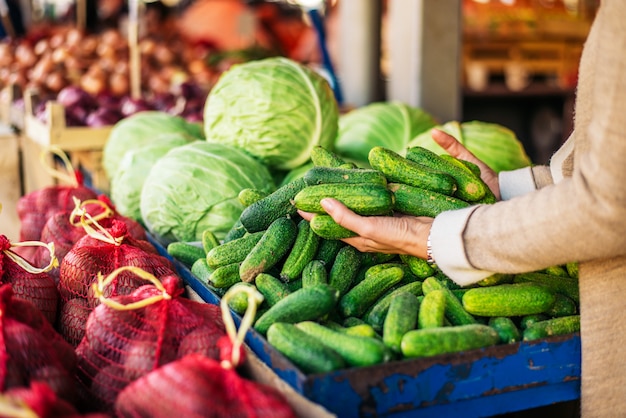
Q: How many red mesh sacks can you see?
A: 8